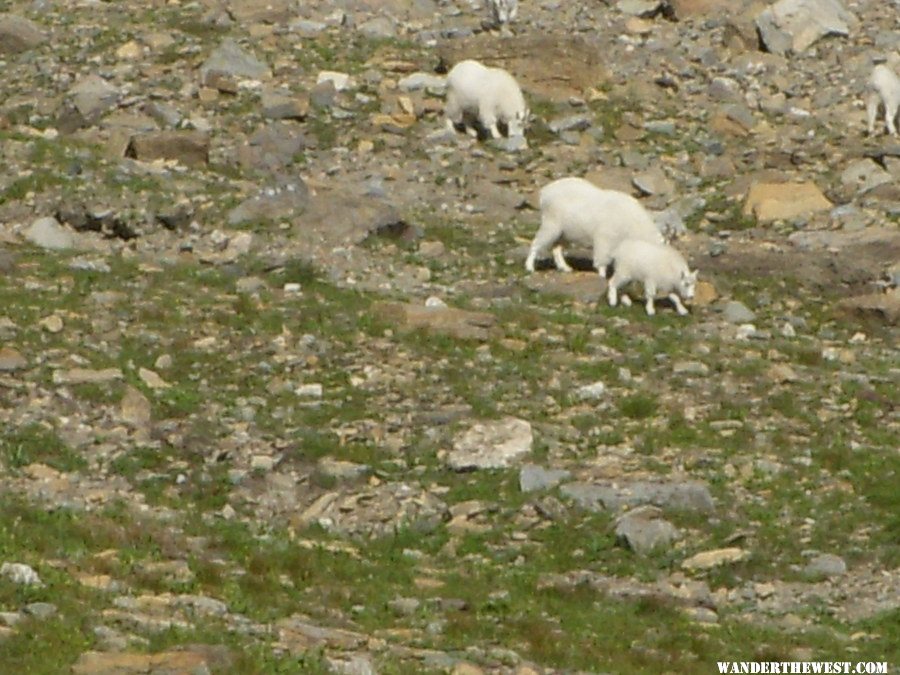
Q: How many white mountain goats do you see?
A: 5